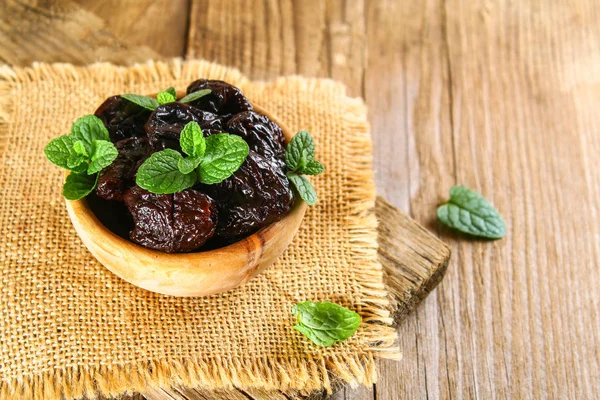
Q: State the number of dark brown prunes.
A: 7